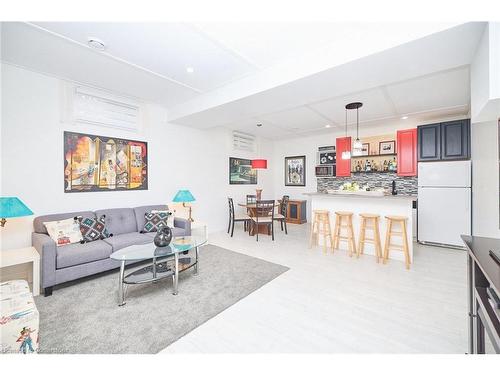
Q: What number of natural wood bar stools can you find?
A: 4